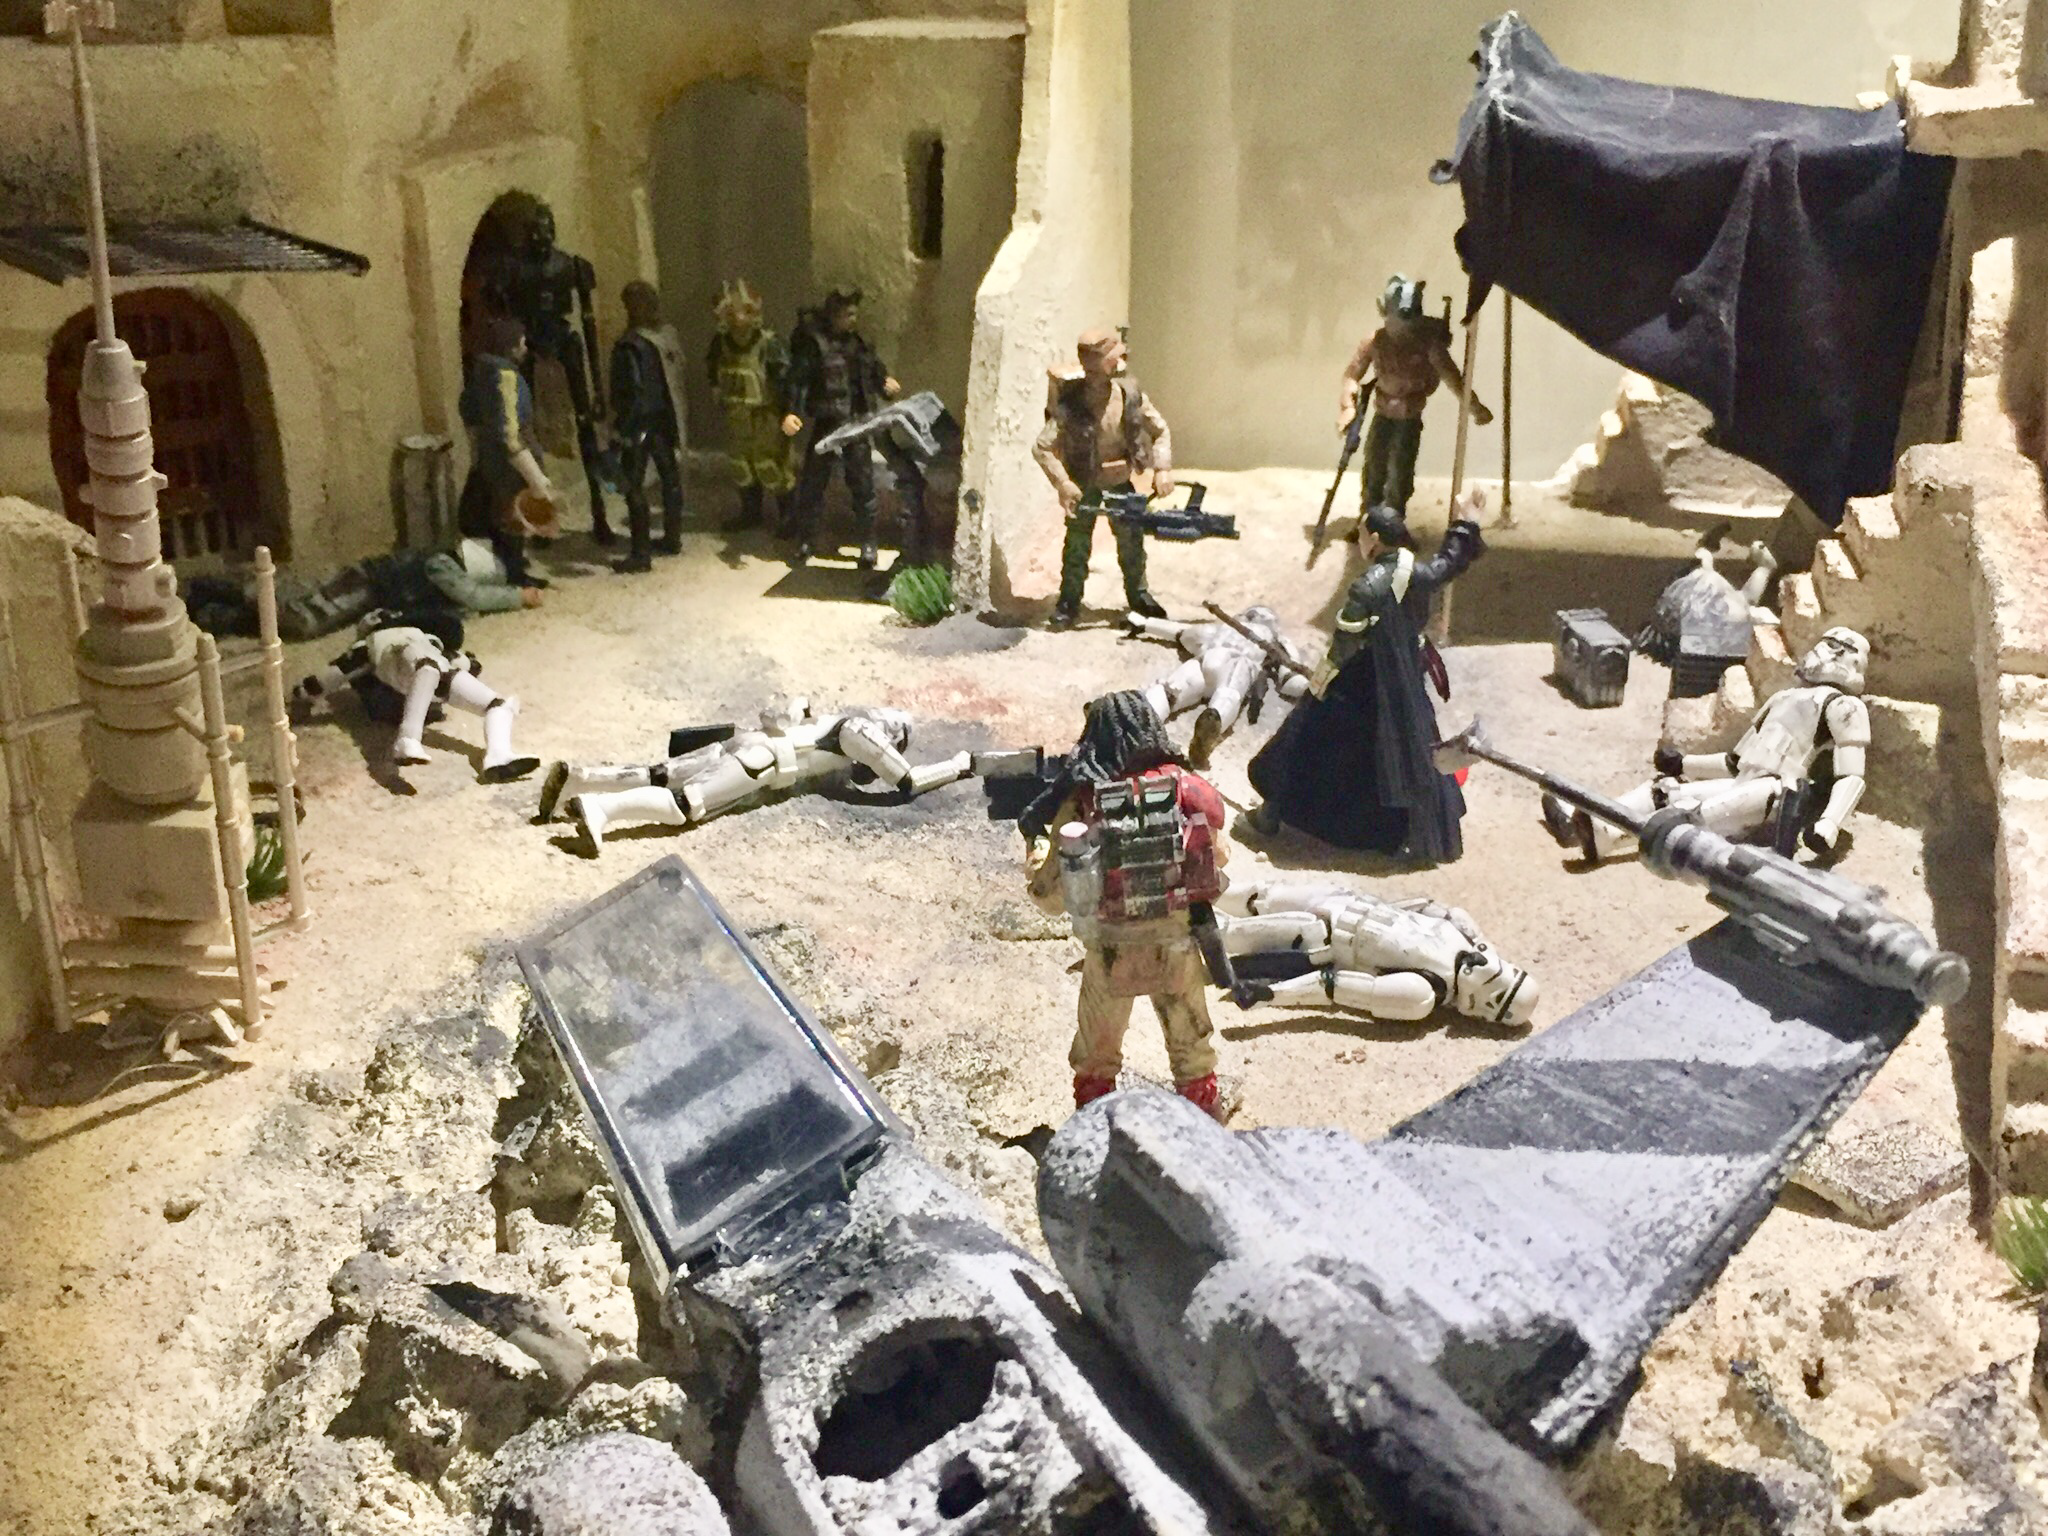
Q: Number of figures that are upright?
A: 9